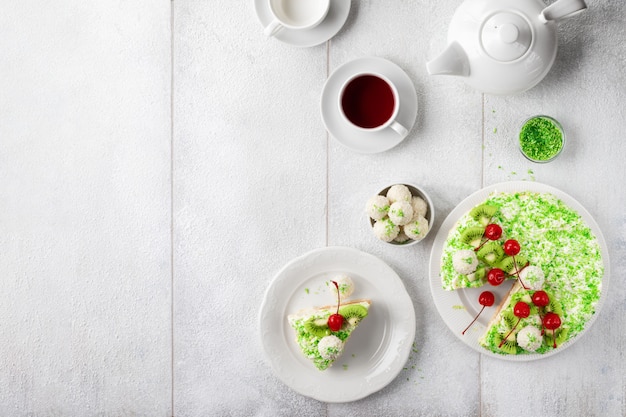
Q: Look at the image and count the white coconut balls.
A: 12